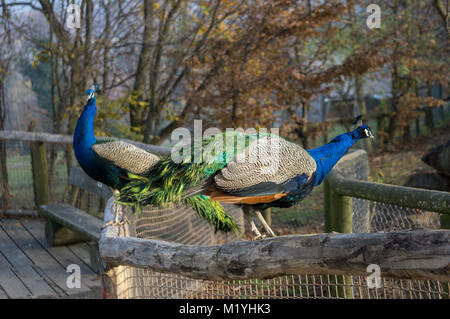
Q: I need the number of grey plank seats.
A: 1